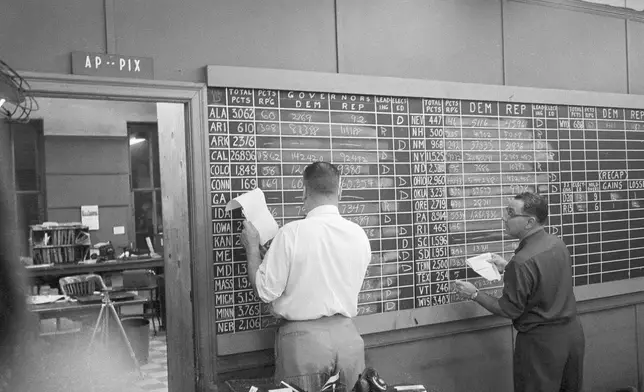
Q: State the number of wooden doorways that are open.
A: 1